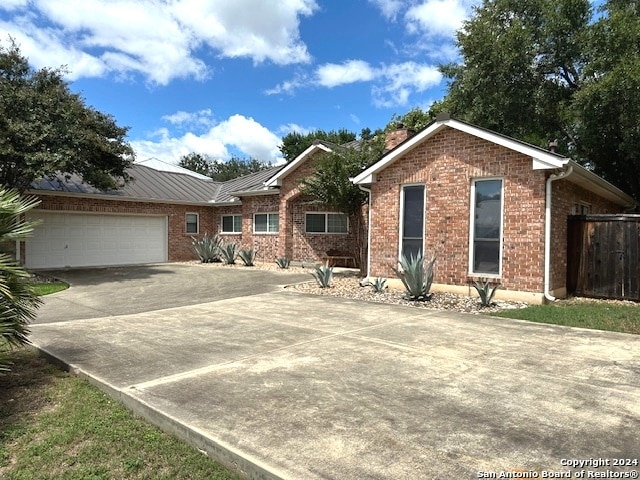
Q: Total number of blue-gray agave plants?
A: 8